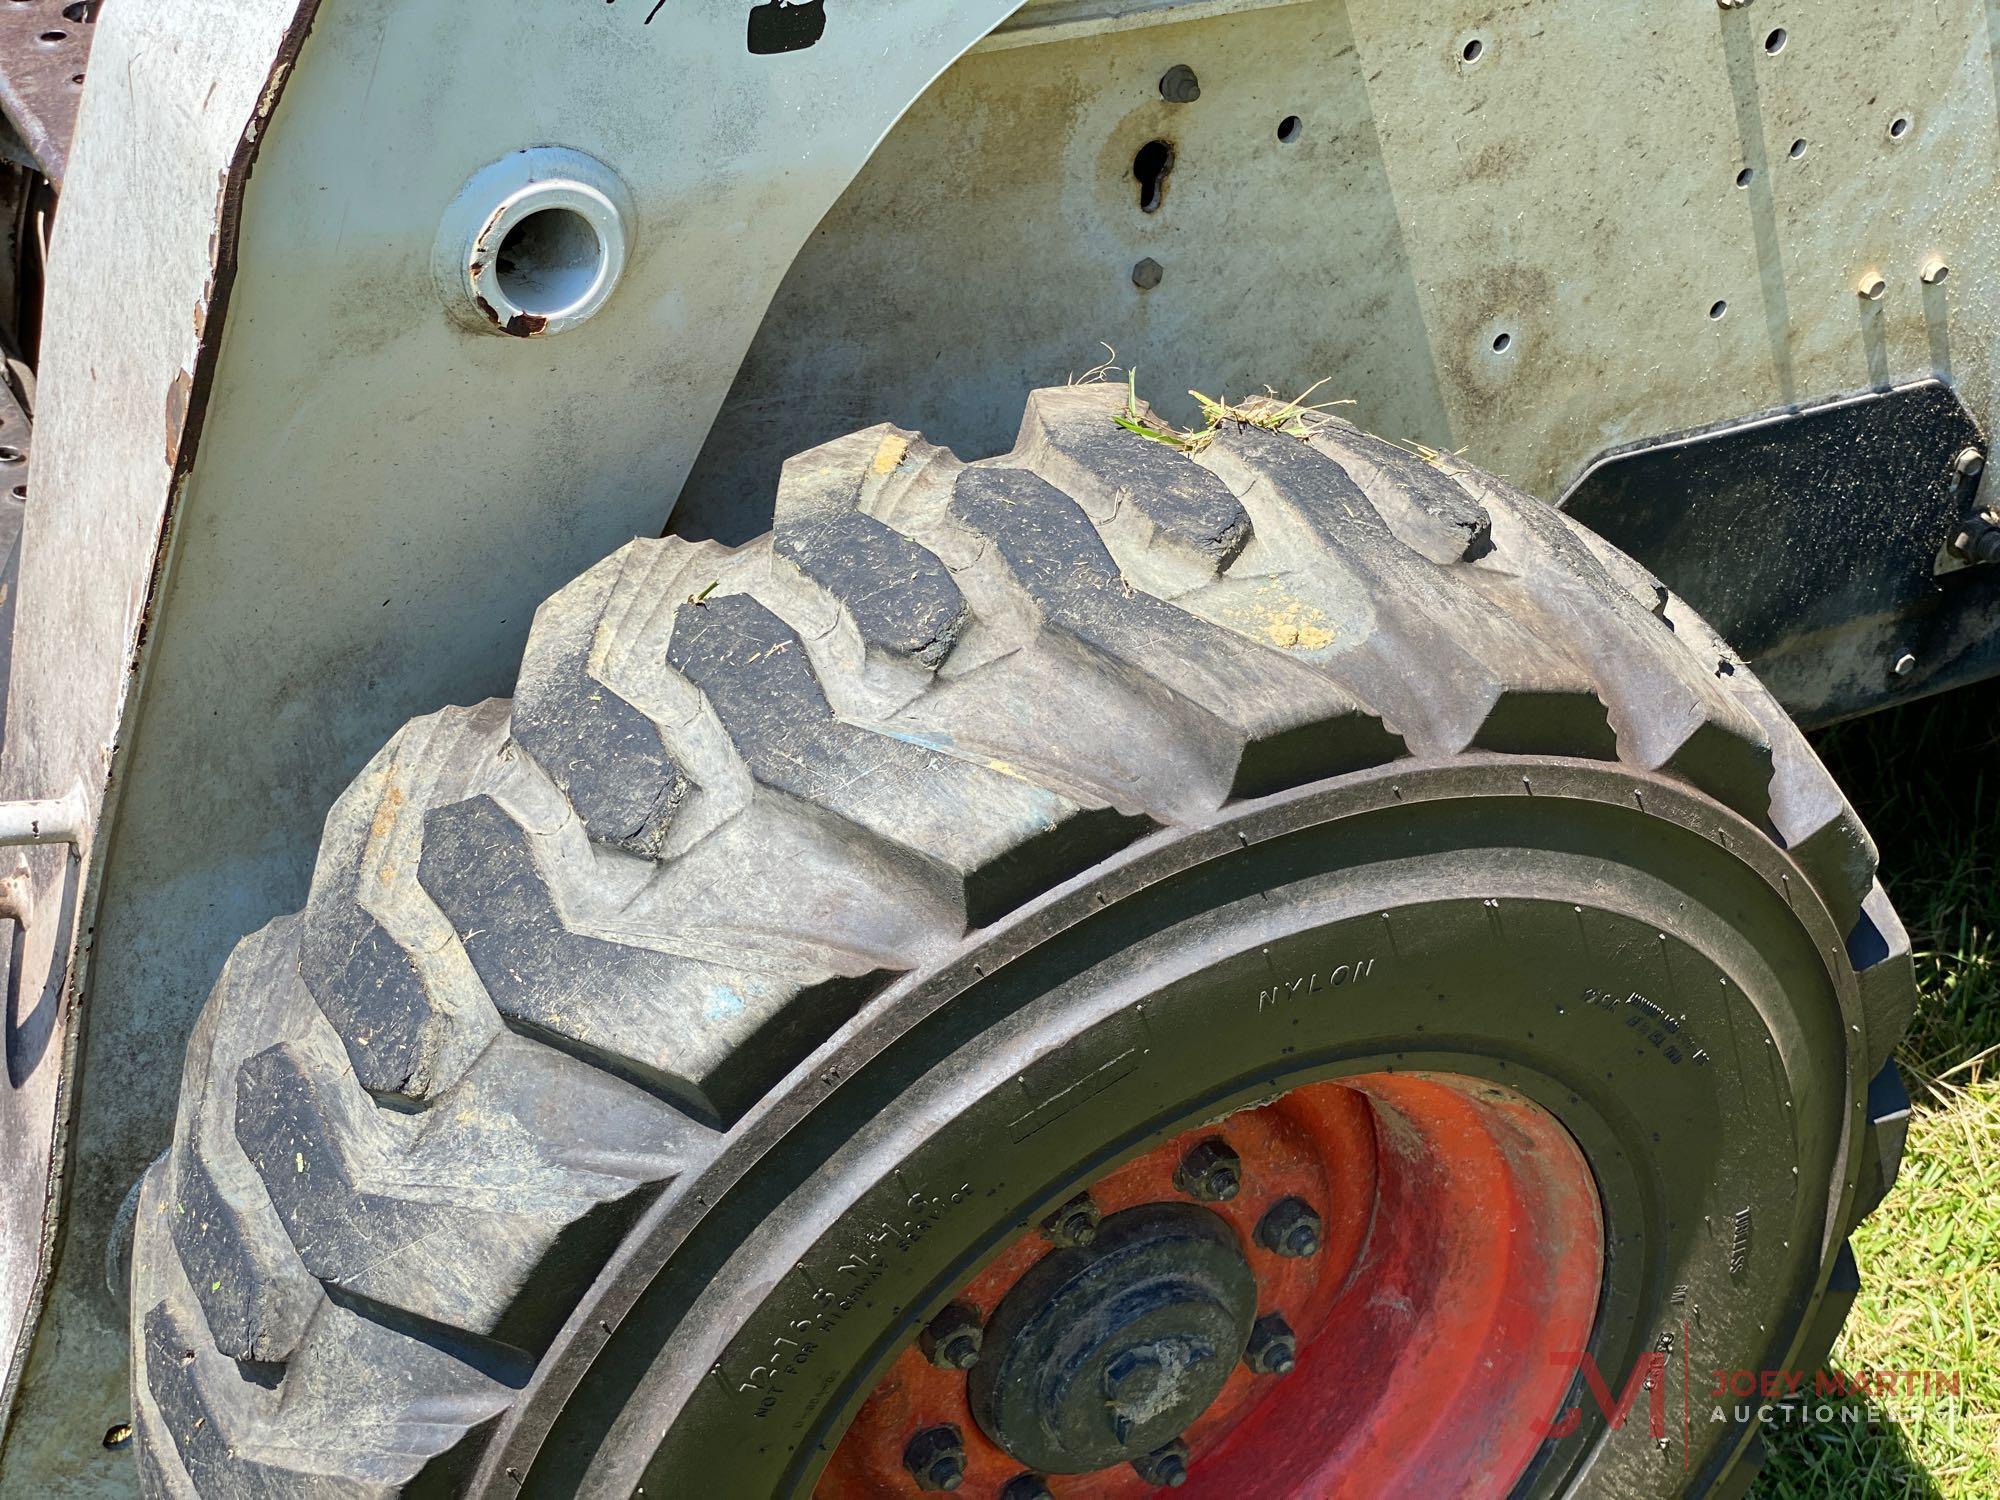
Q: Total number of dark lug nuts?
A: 8